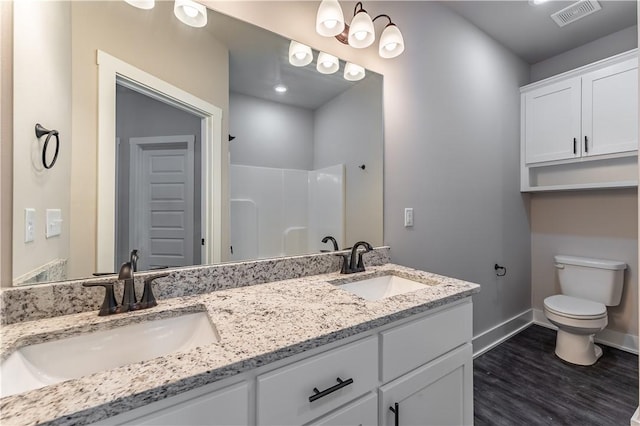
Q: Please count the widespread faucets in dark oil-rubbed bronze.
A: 2